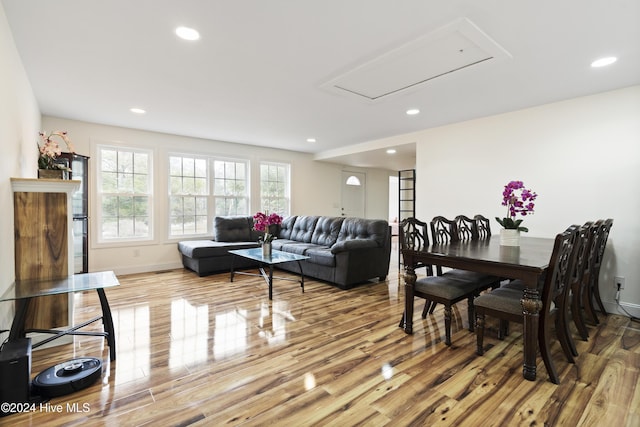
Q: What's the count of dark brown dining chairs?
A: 8